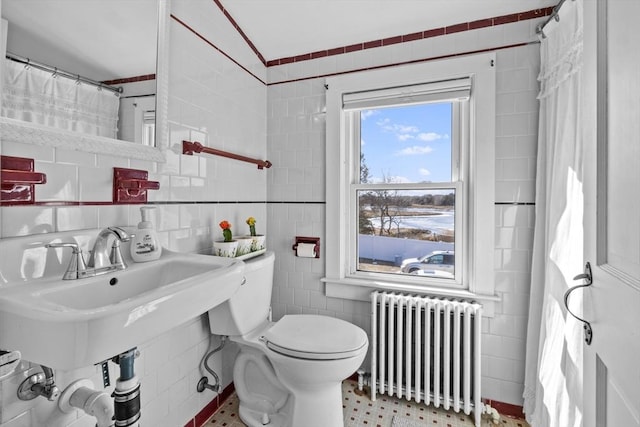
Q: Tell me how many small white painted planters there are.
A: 3